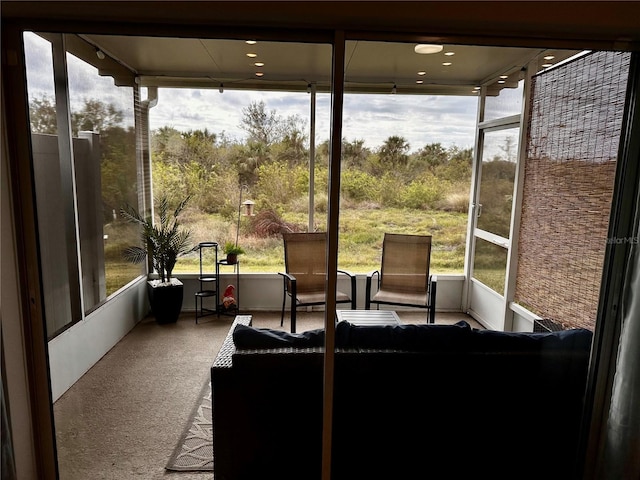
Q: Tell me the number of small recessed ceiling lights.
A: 14